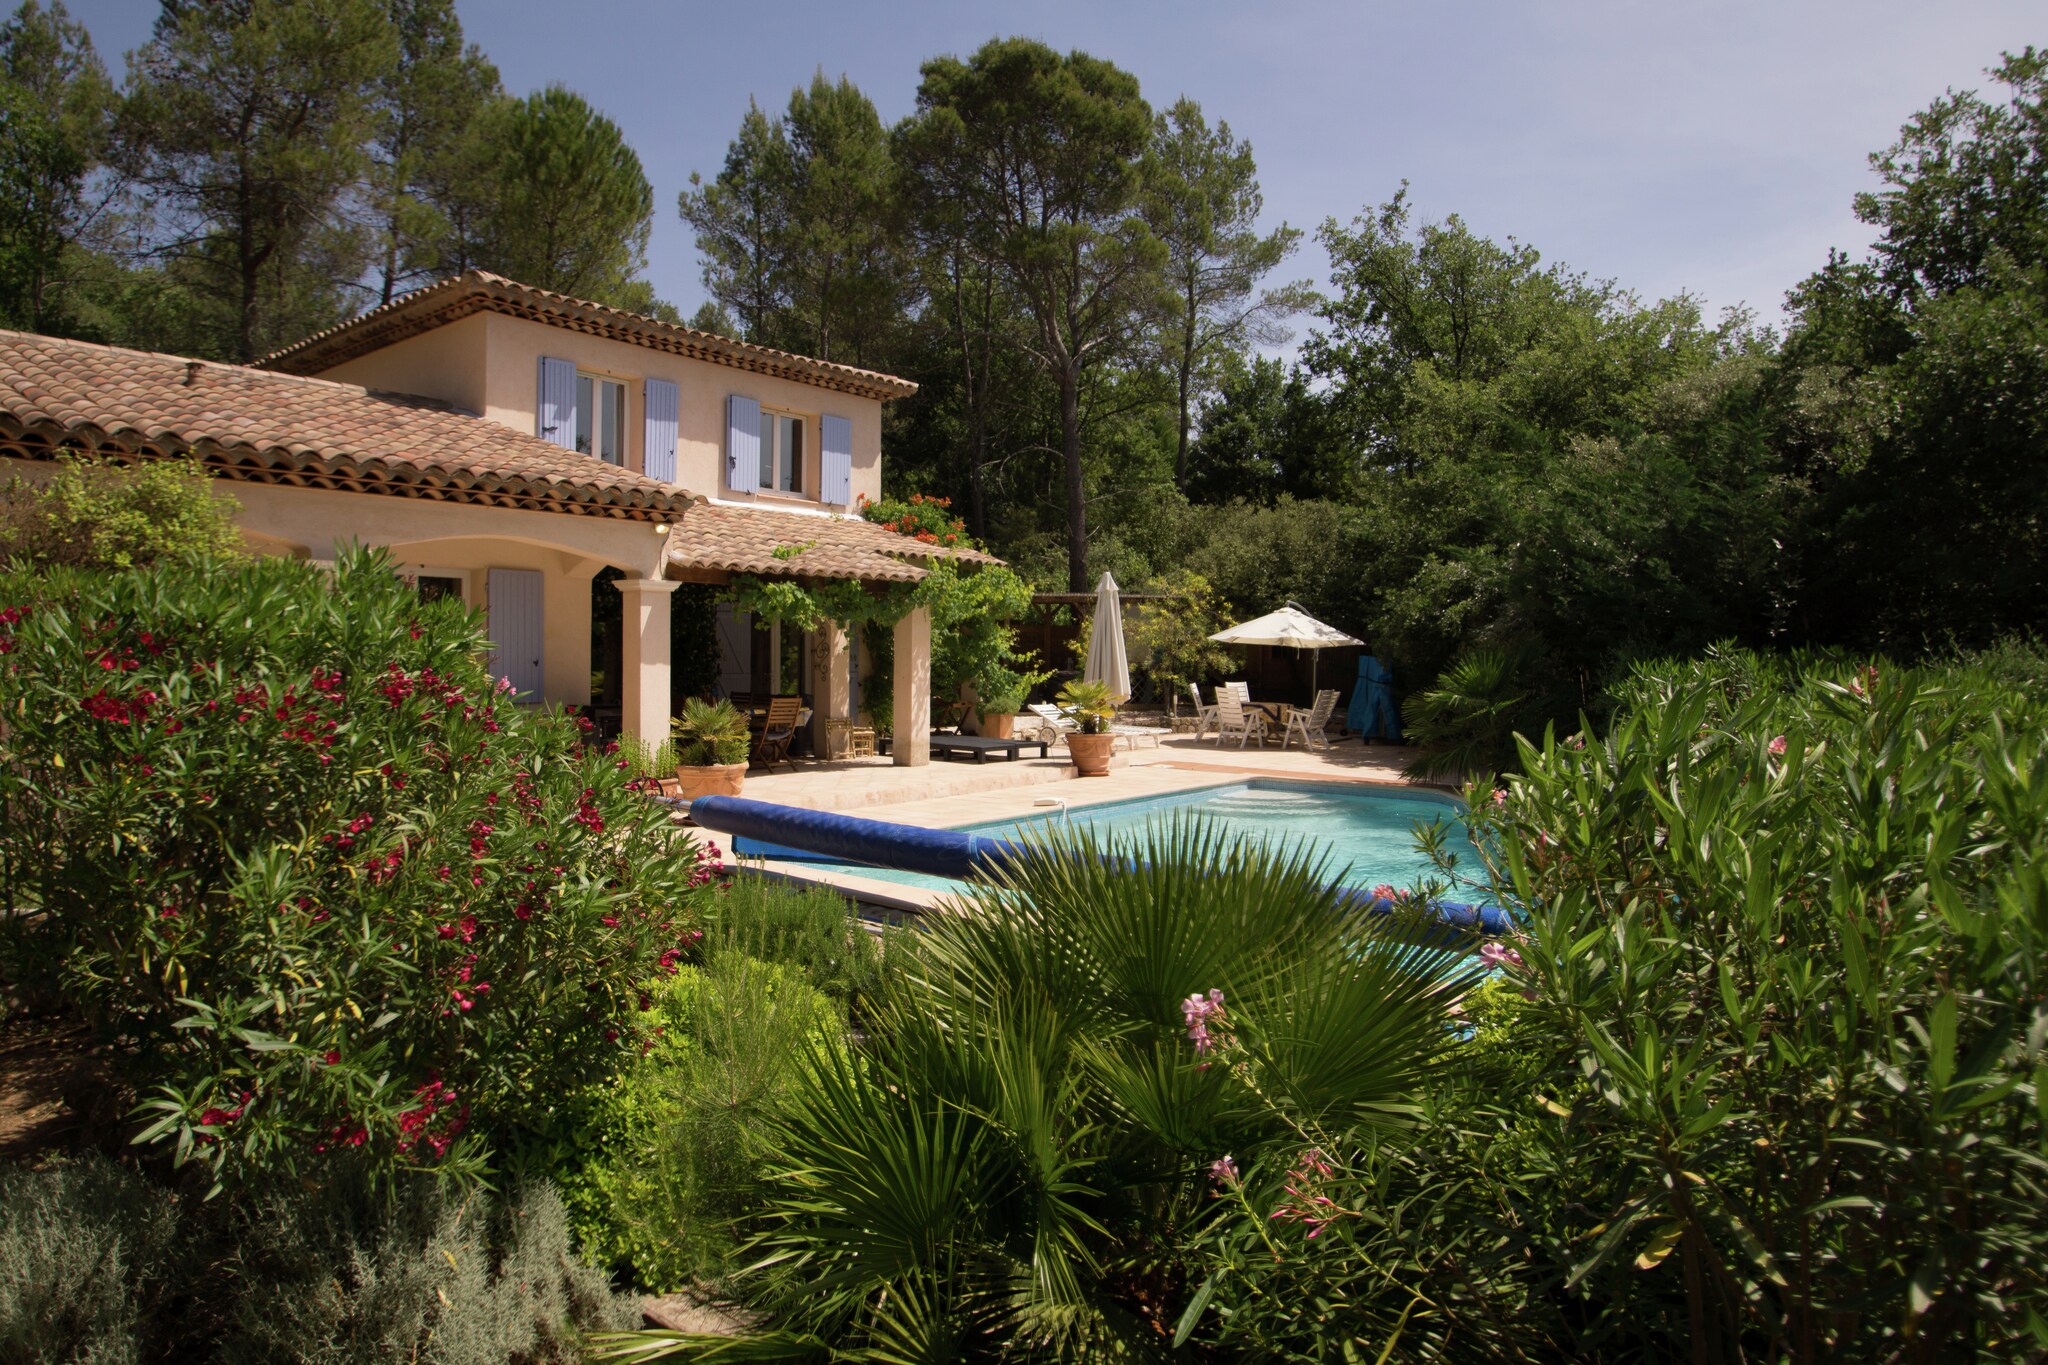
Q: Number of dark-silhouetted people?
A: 0